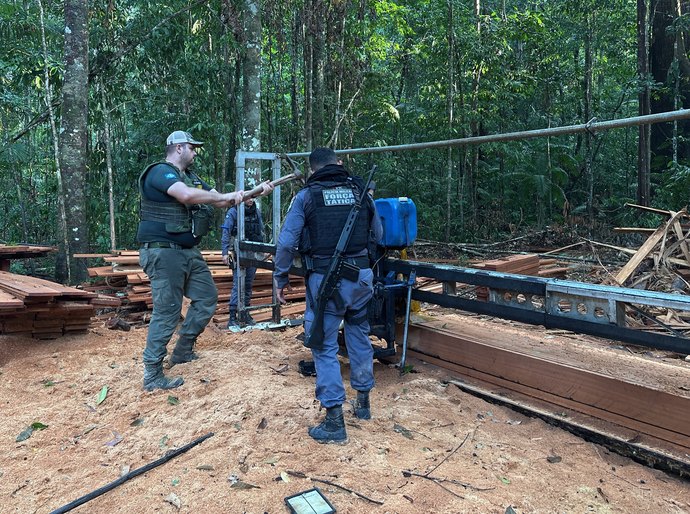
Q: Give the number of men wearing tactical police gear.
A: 3